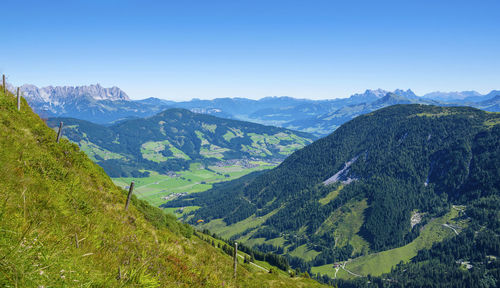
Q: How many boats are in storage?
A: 0